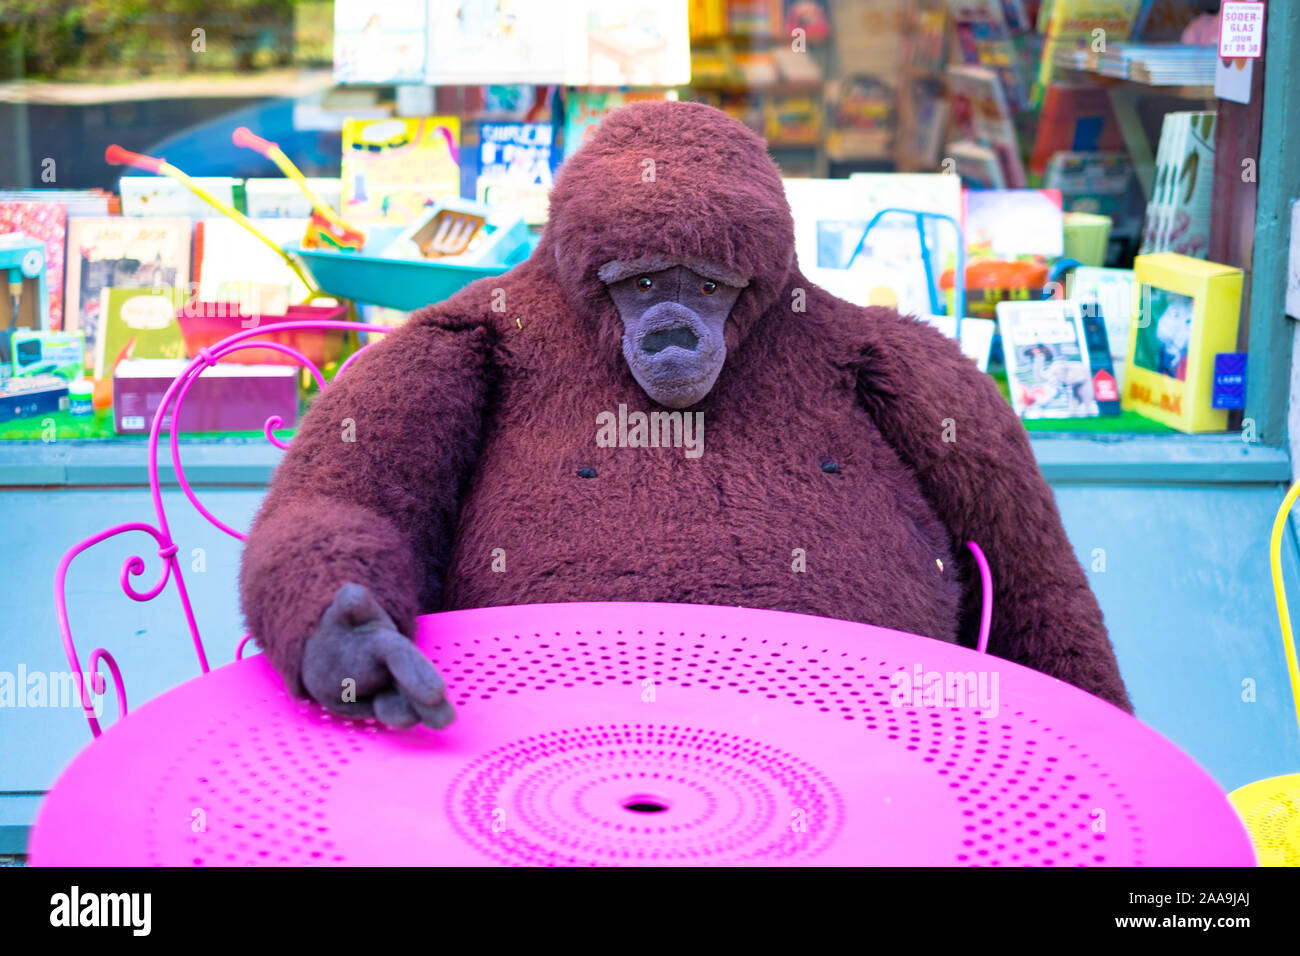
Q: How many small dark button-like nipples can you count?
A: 2